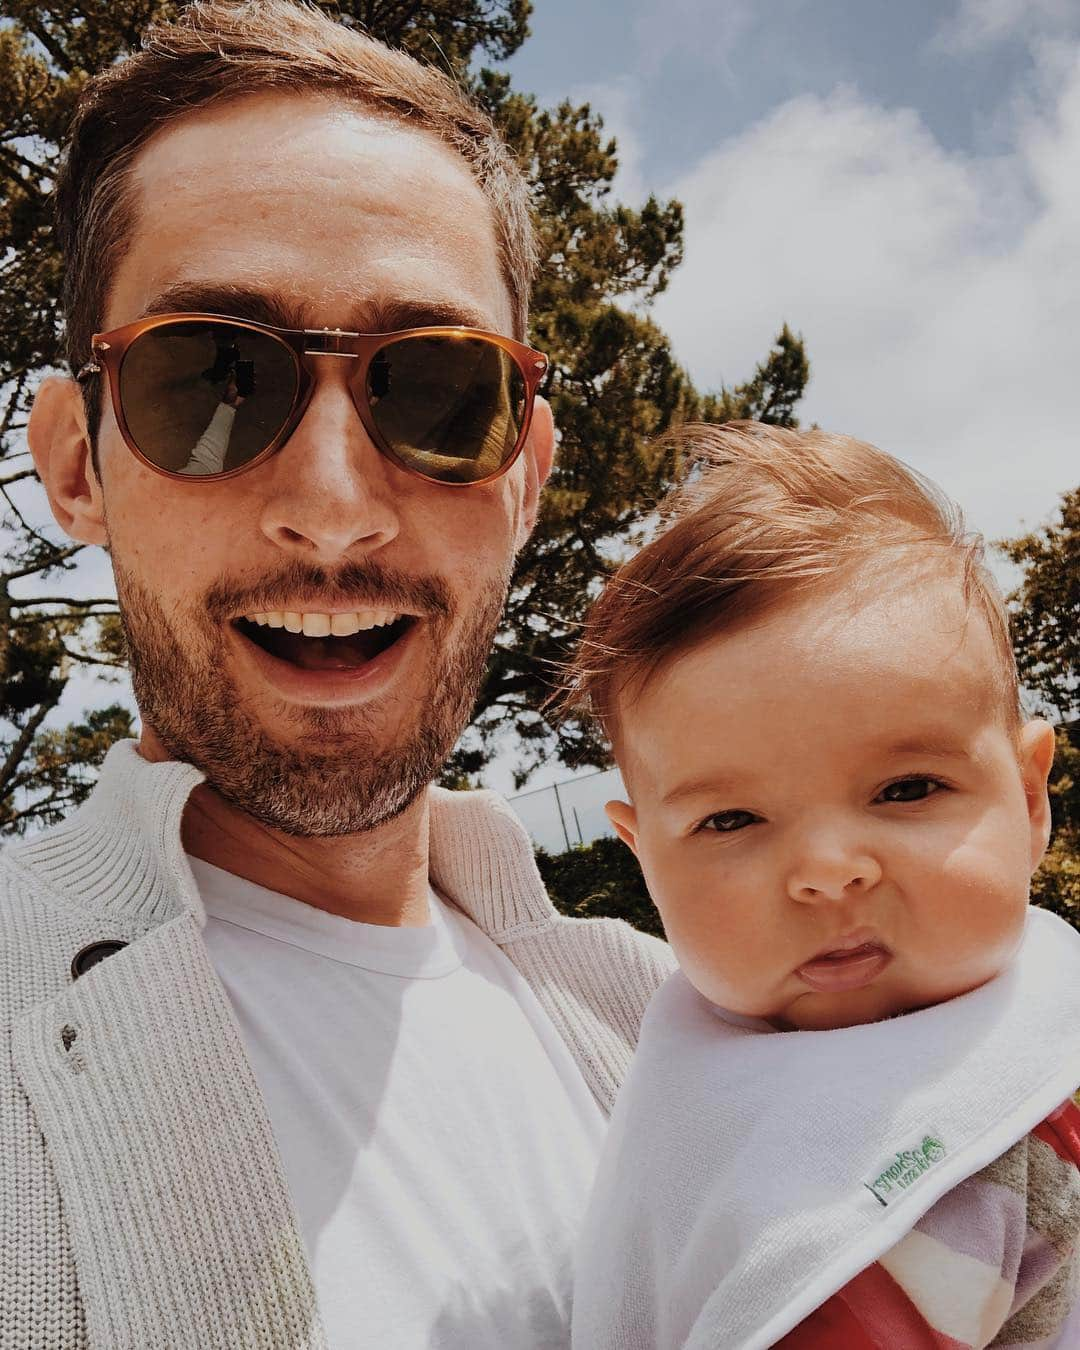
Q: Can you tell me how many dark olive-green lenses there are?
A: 2